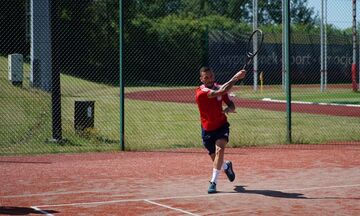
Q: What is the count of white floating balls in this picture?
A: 0